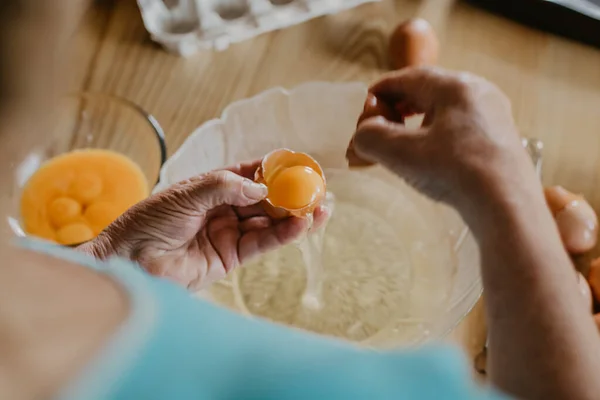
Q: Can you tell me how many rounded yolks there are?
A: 5